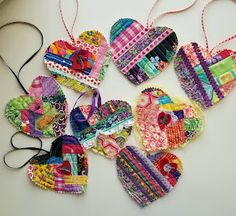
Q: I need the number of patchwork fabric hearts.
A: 8